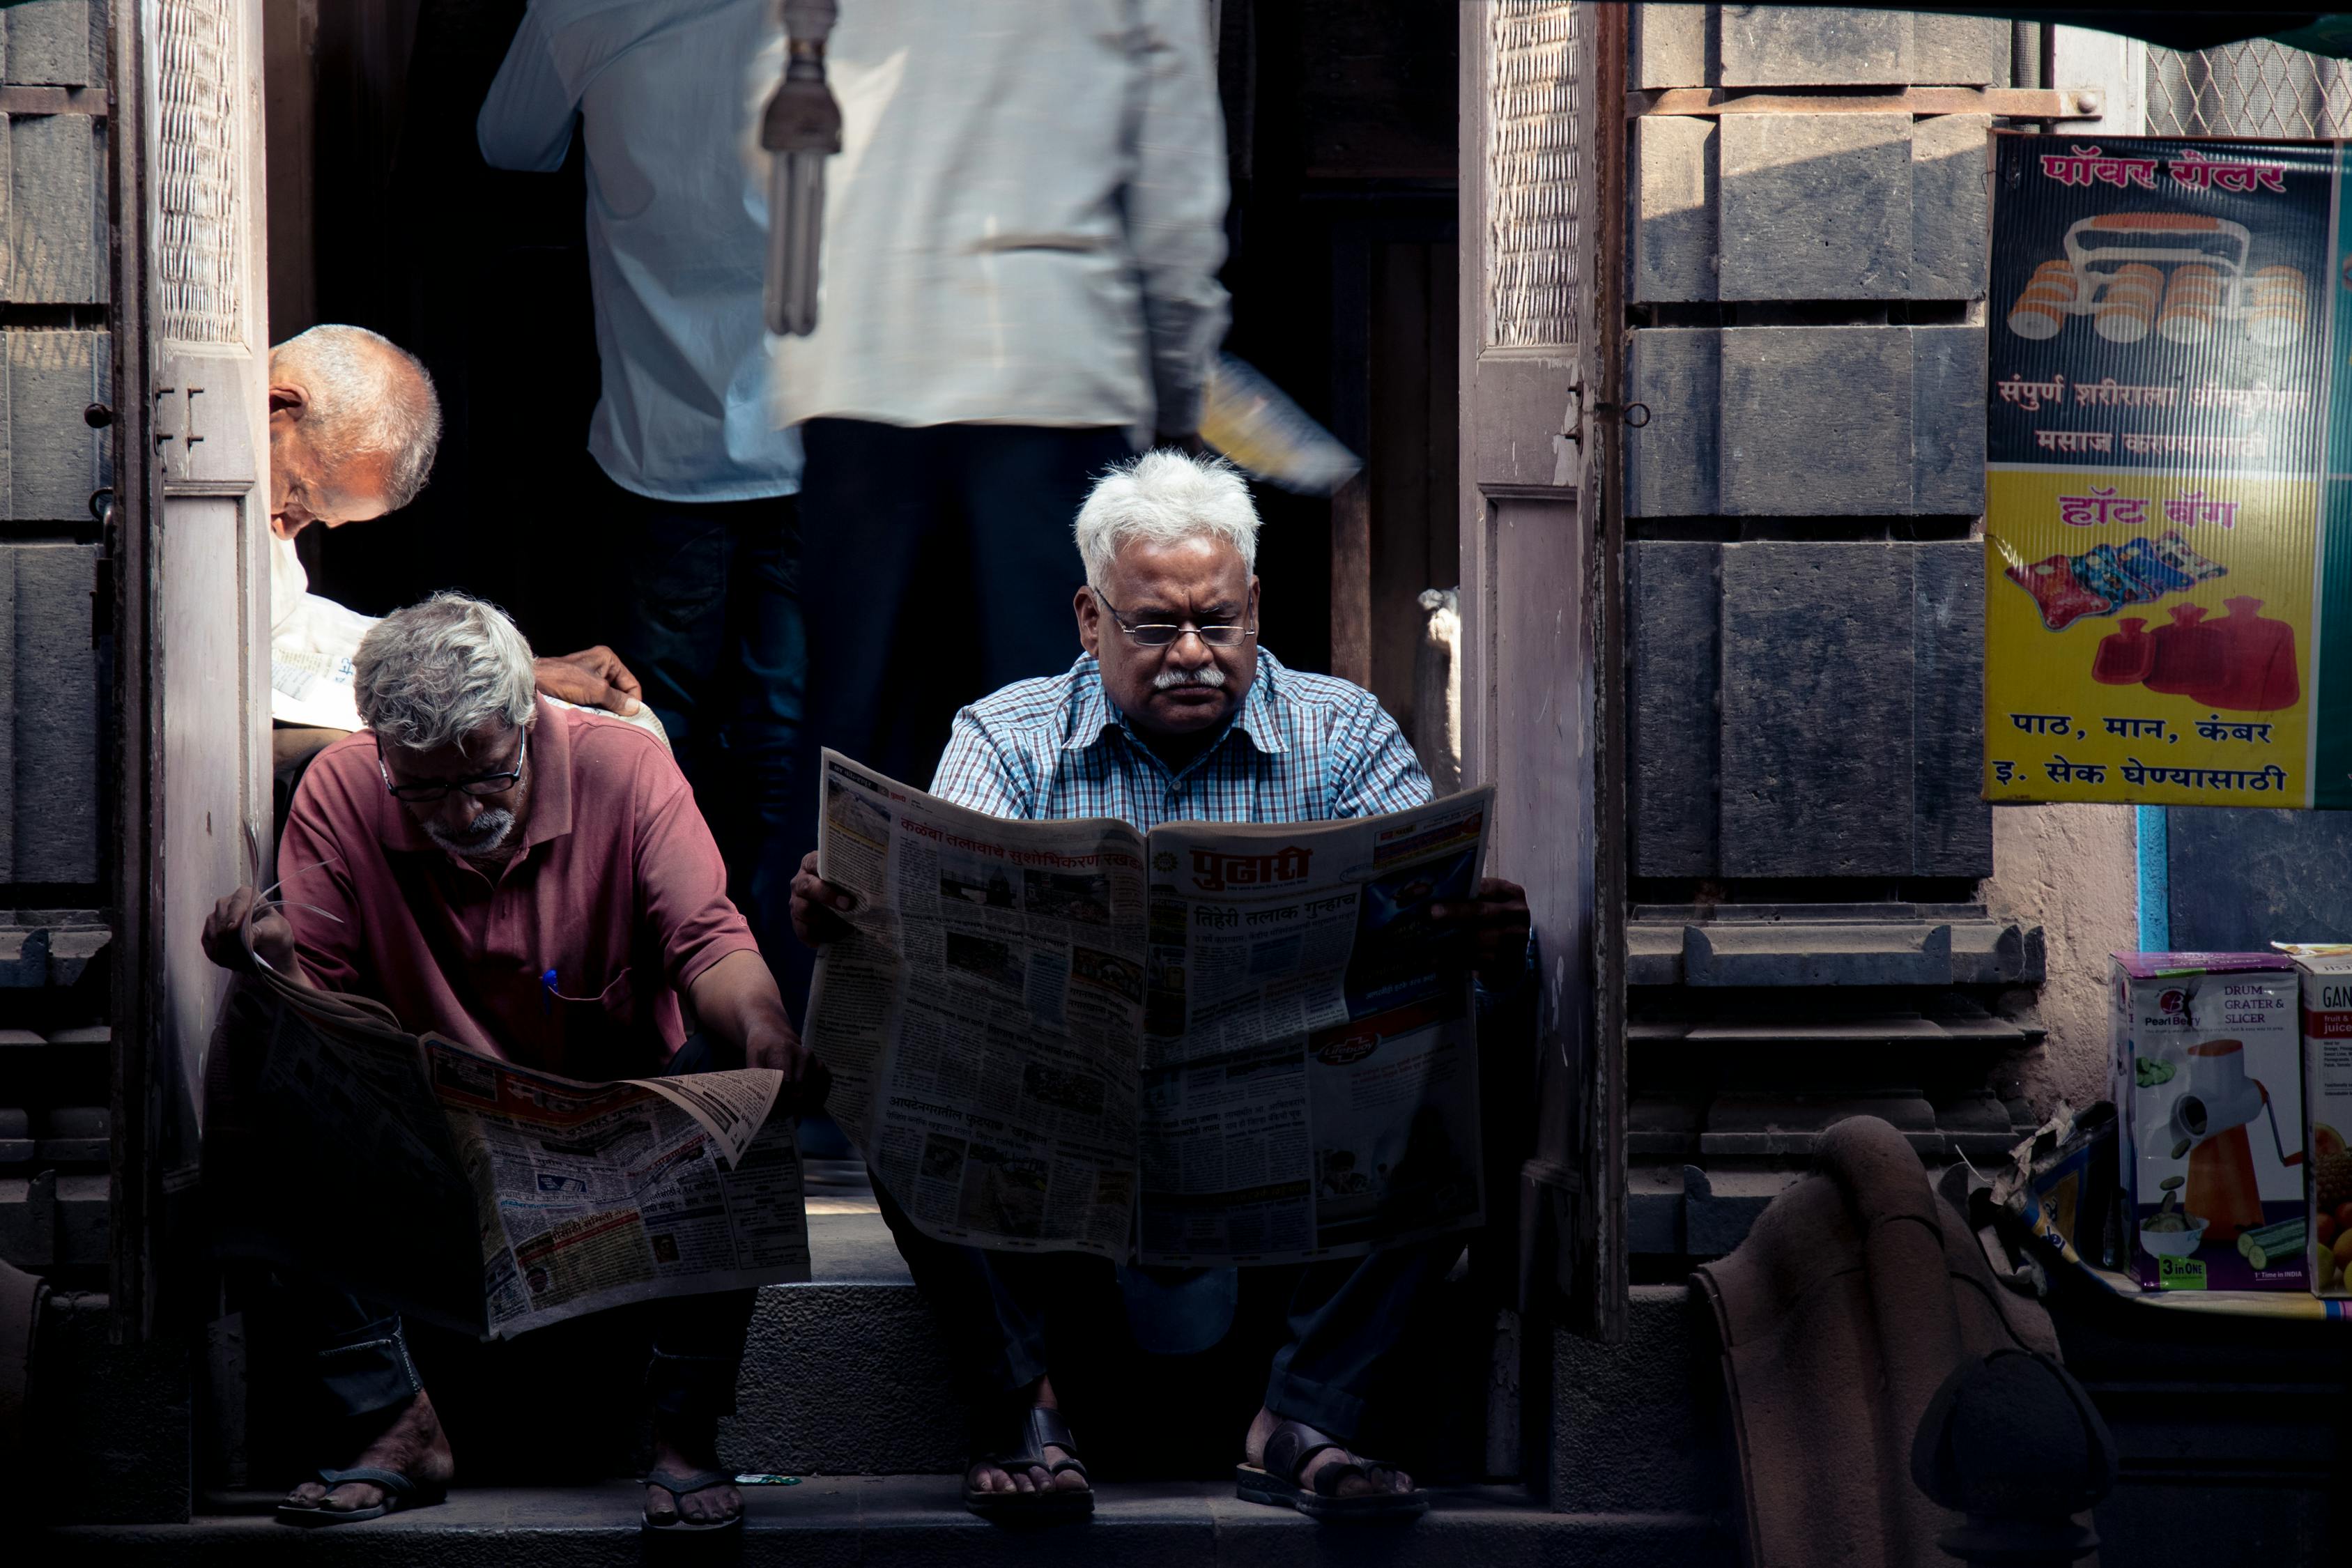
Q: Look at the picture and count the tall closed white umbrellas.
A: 0